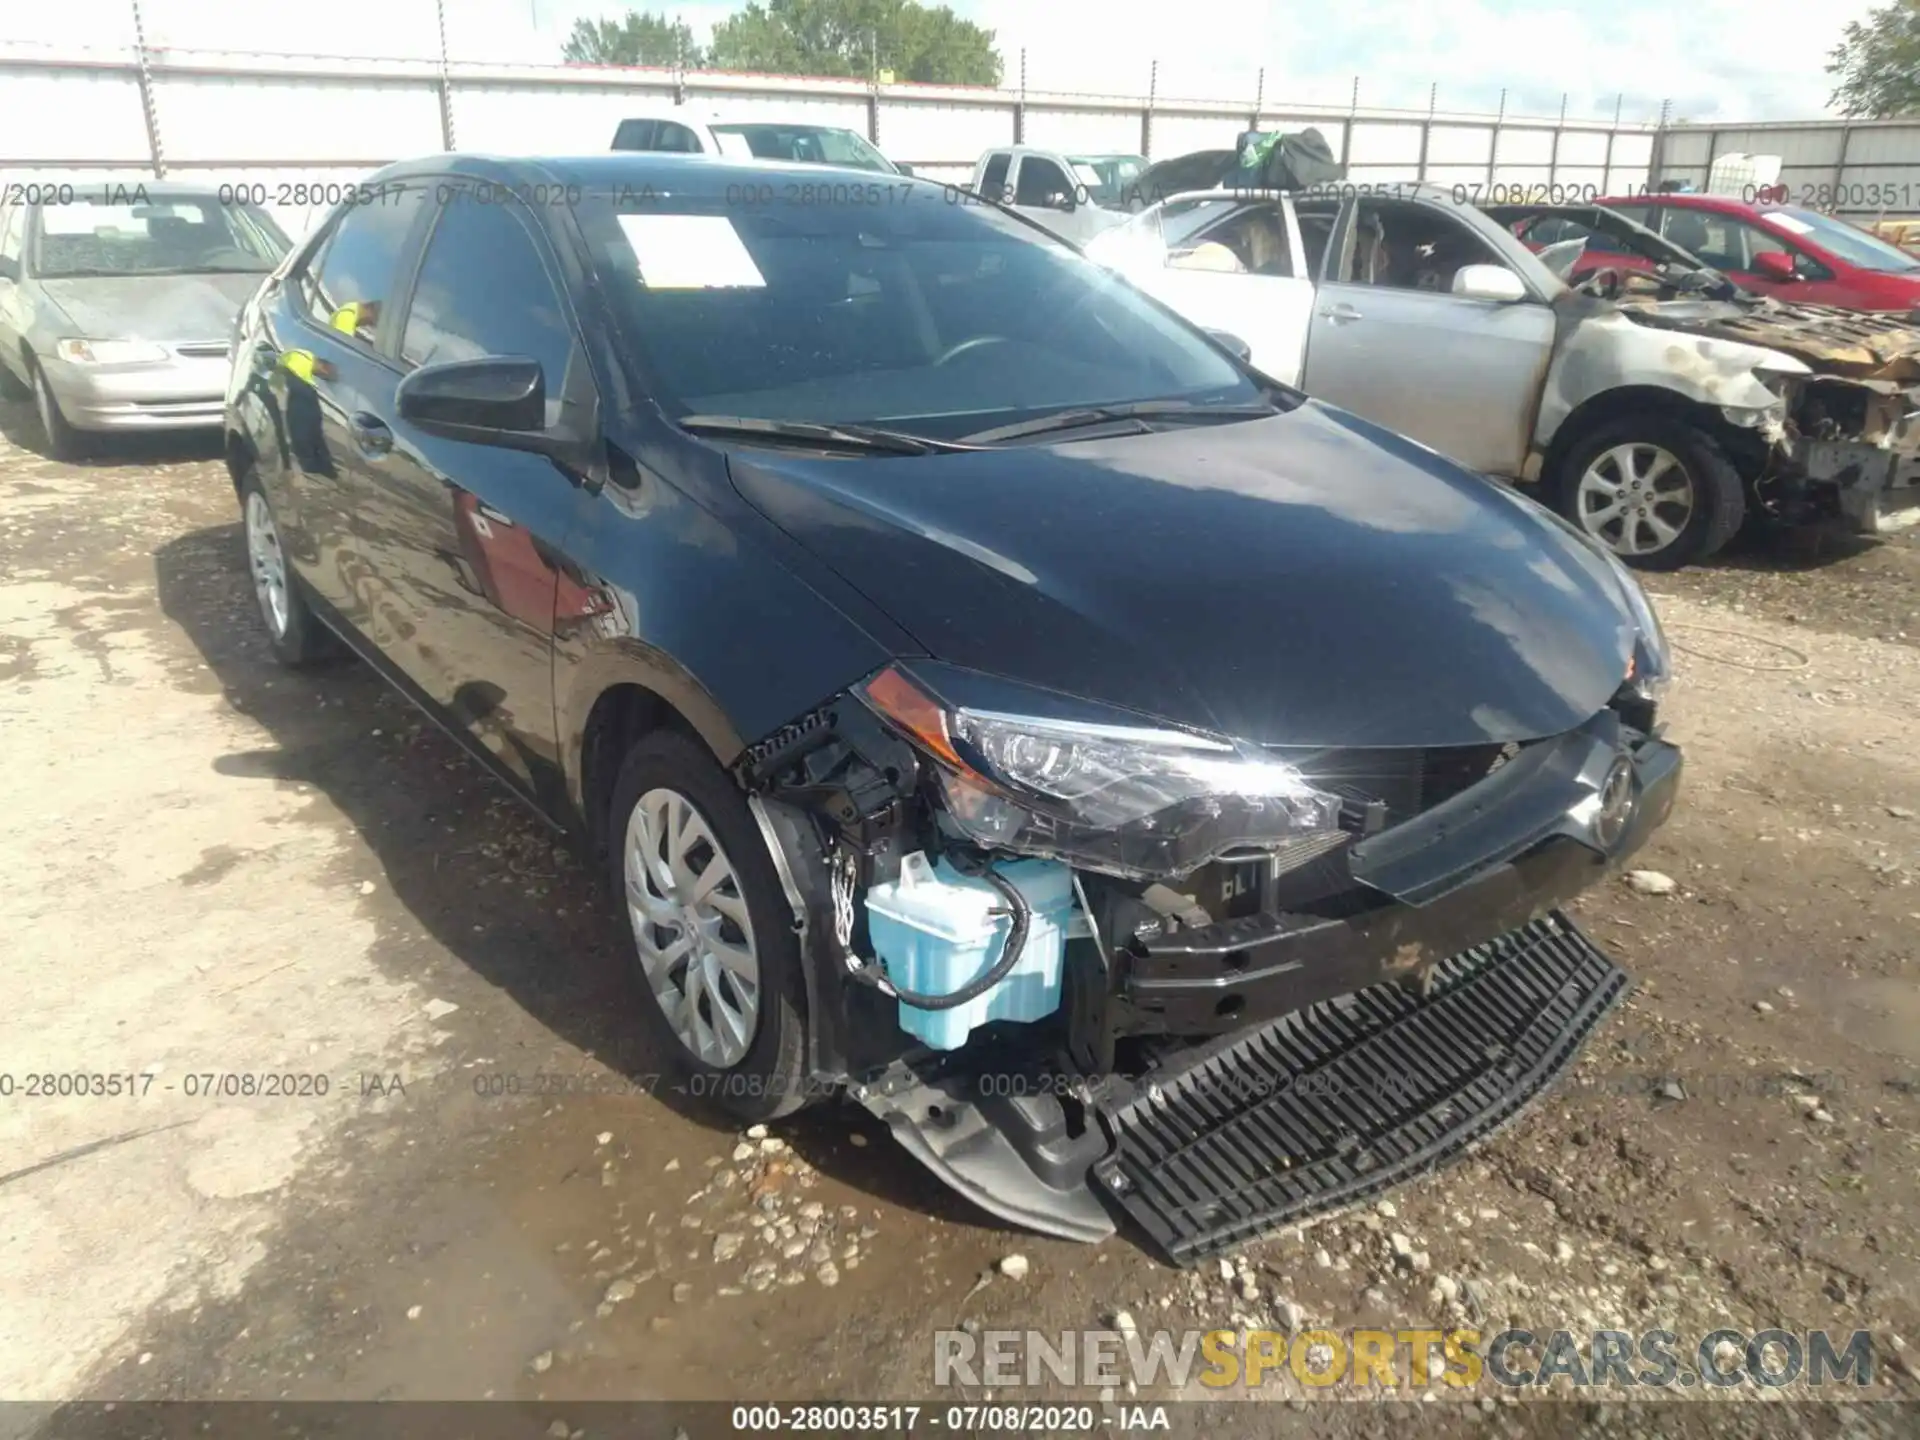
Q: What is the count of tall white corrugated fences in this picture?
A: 1